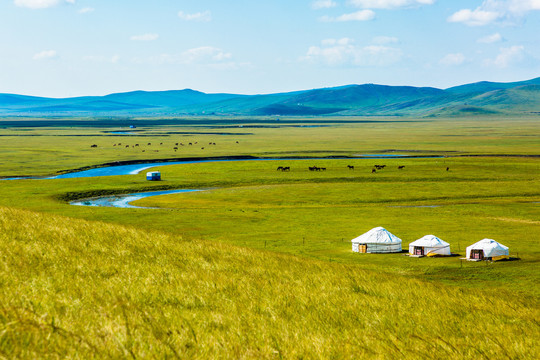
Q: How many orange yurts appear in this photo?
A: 0